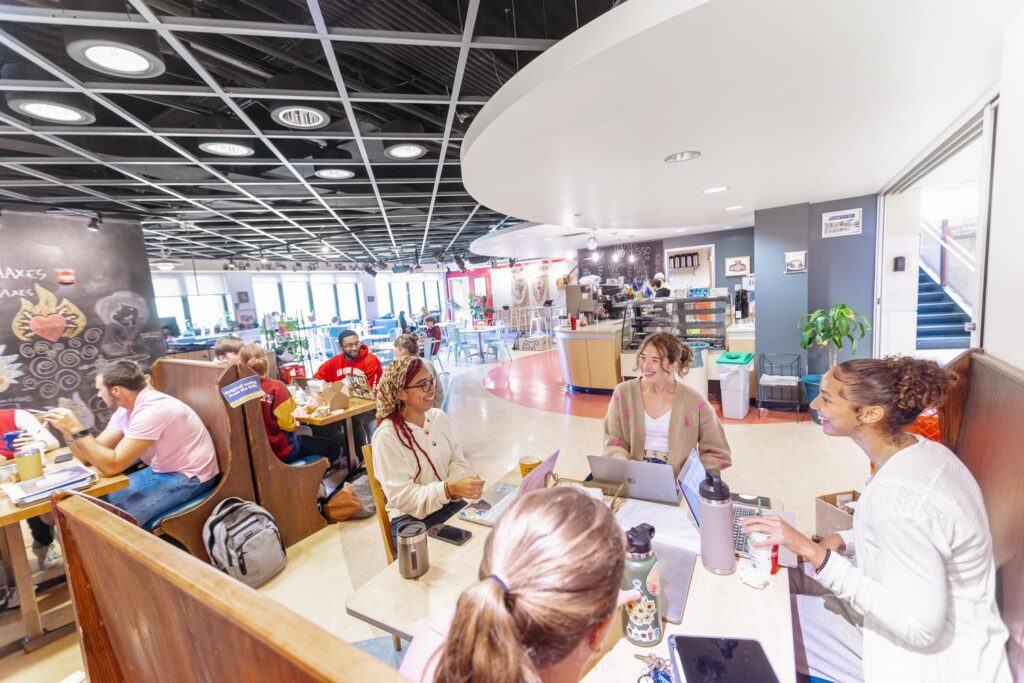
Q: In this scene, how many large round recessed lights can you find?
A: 6